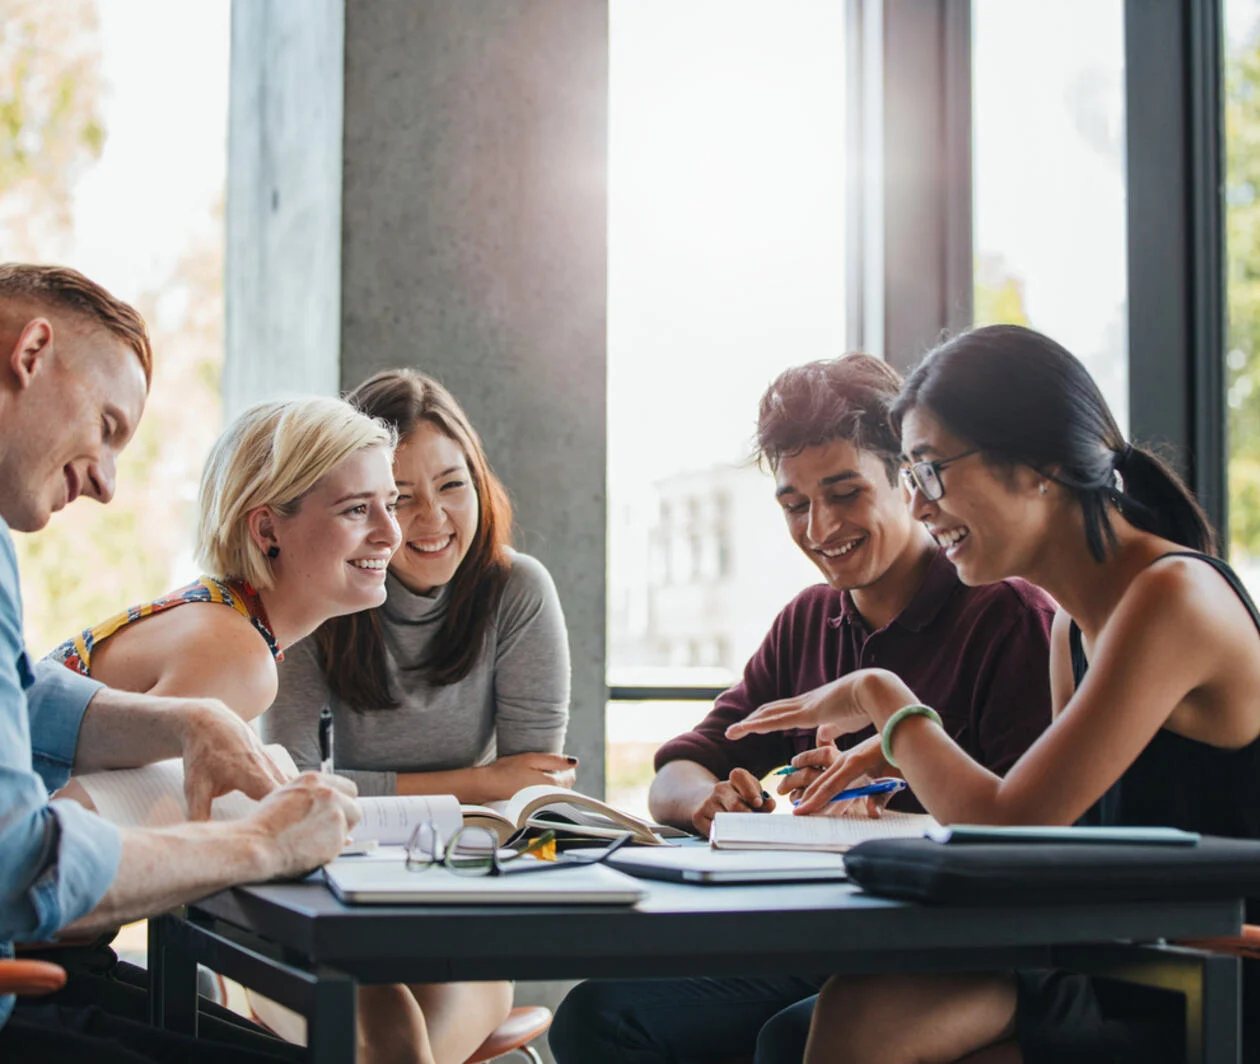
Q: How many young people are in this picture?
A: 5